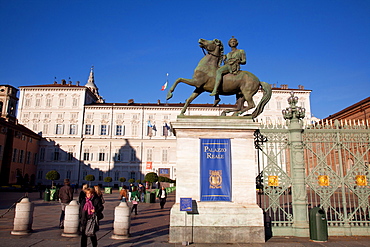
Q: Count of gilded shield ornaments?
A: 3